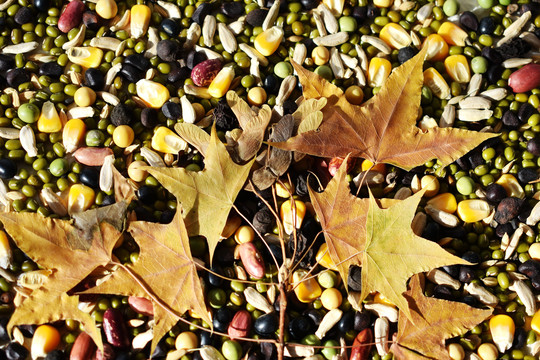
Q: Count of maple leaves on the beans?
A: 7